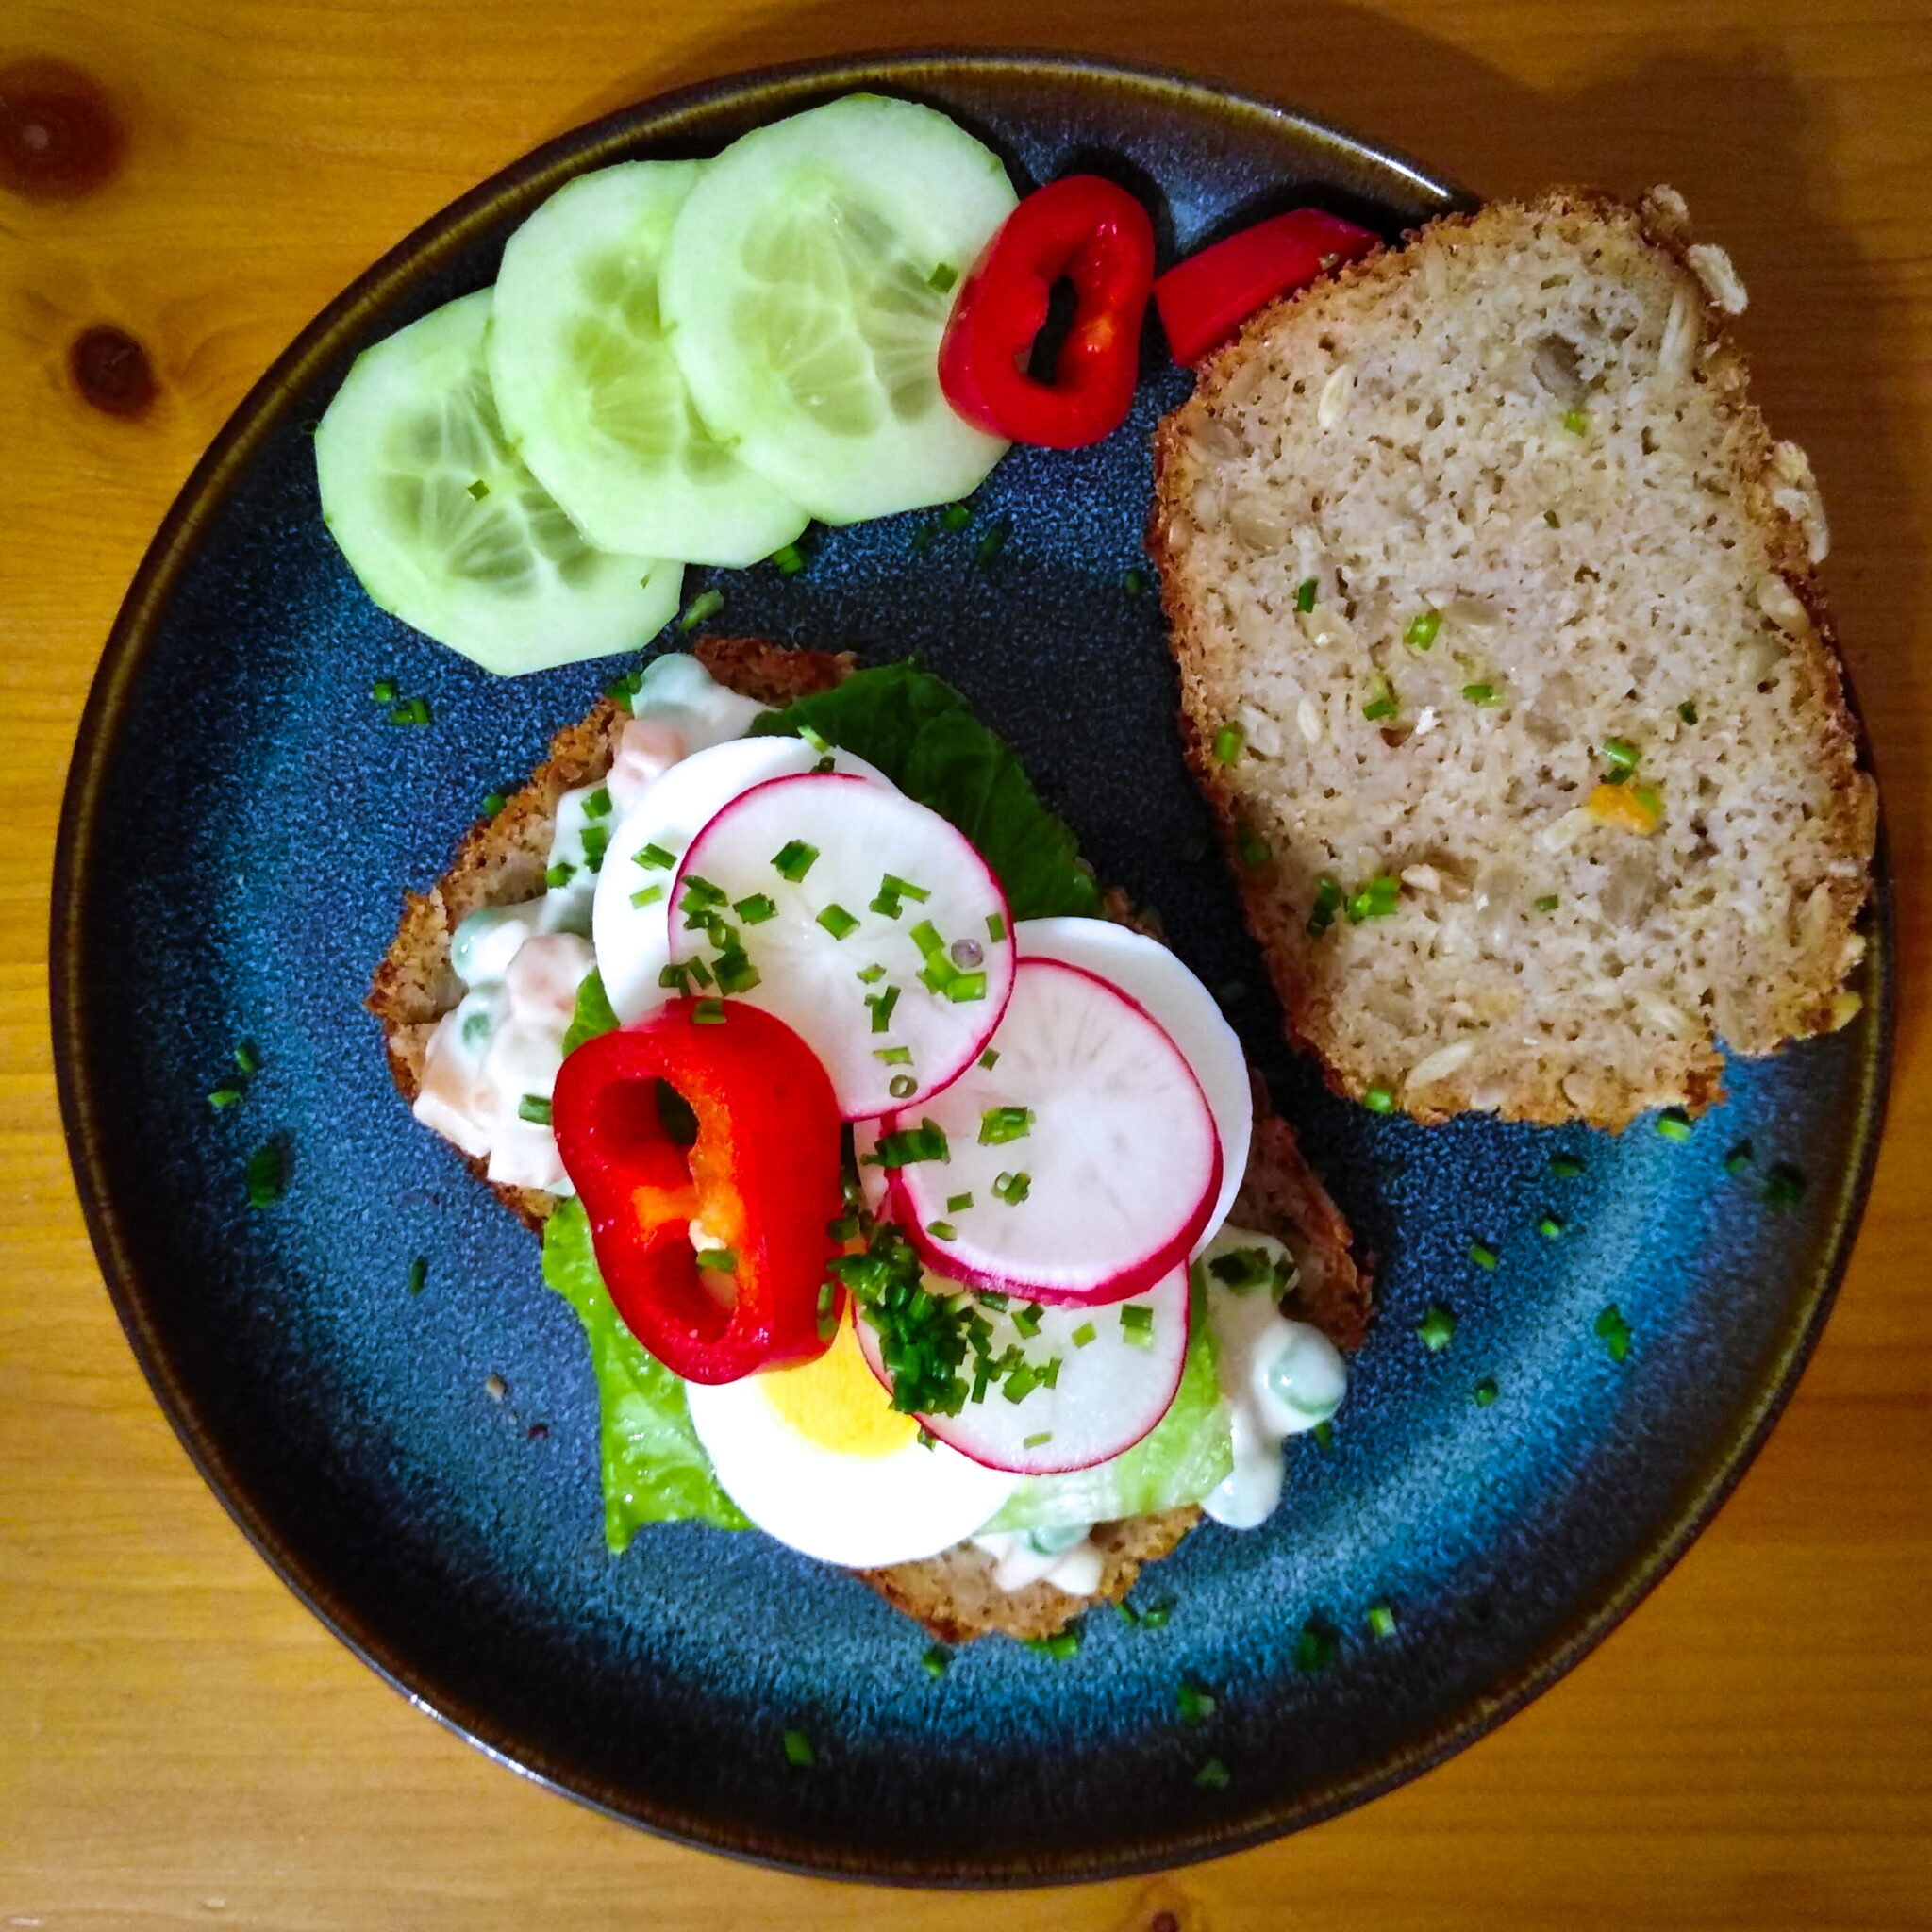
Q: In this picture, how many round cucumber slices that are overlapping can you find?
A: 3